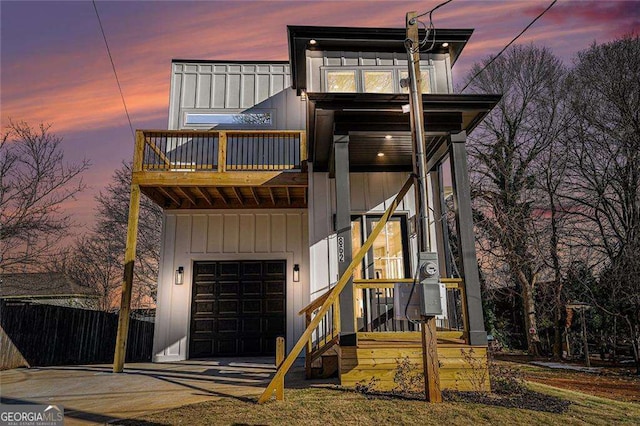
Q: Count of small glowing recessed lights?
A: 4